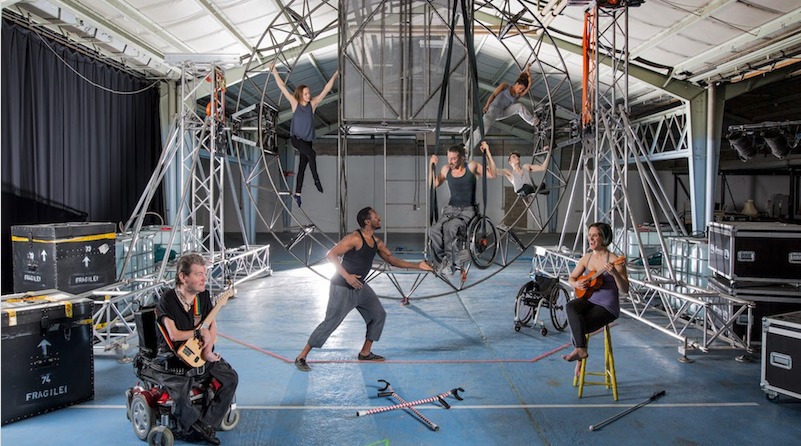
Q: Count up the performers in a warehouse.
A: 7